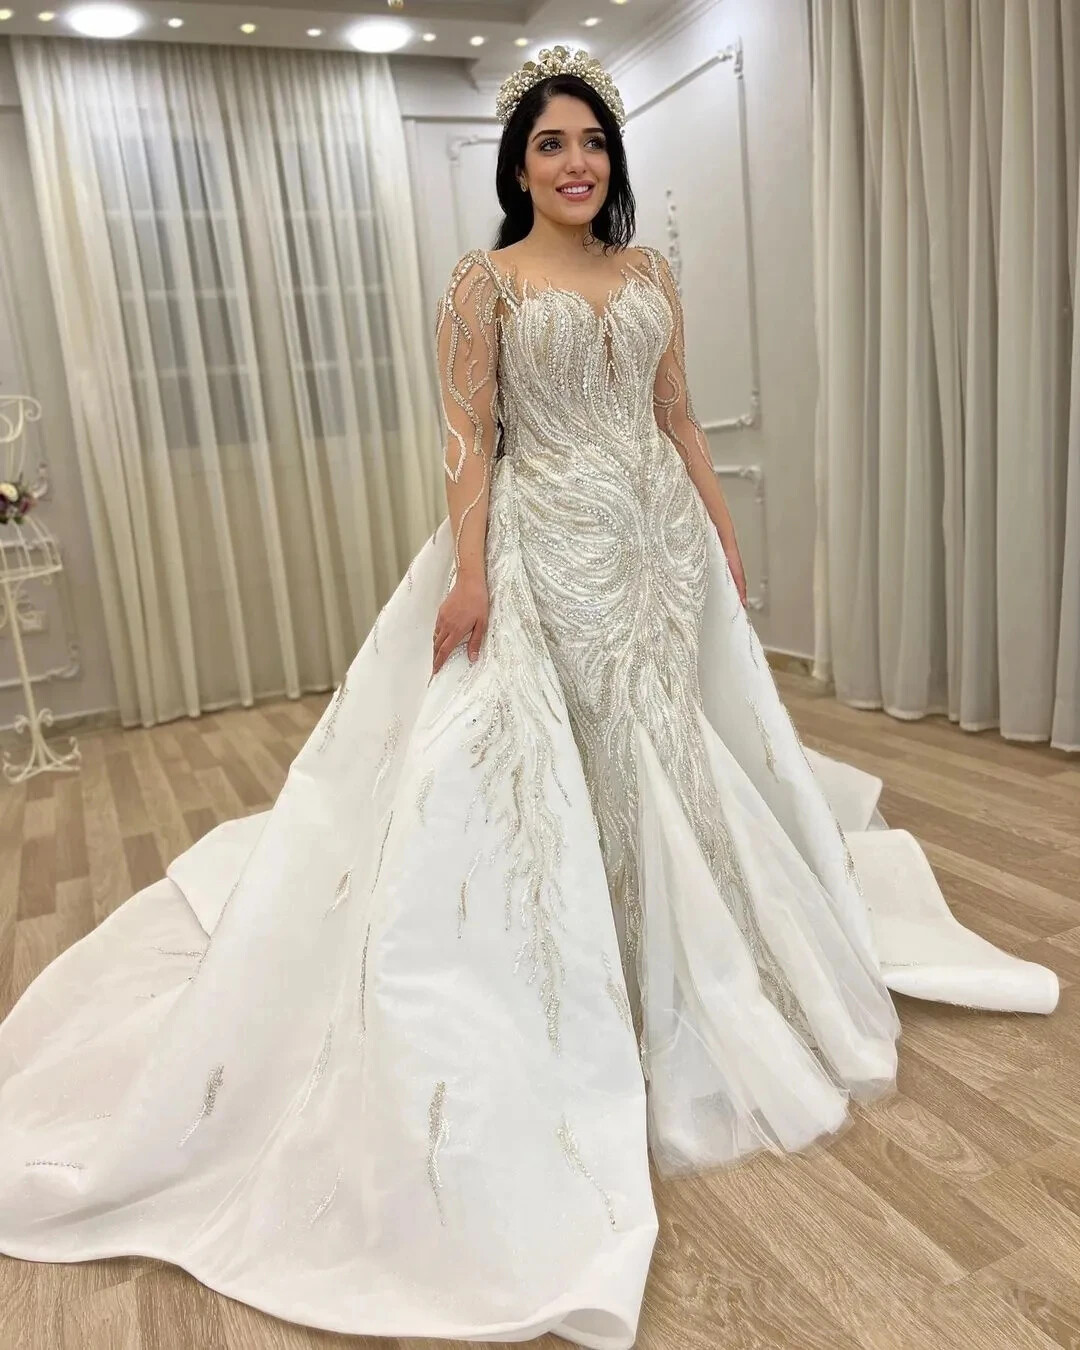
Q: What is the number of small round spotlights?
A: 10